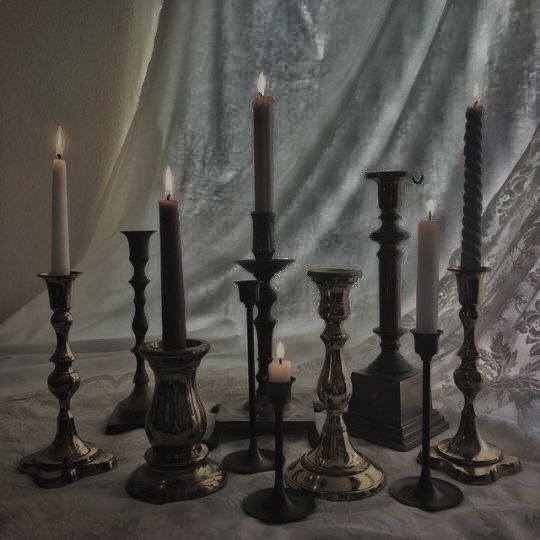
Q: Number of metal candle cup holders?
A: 10